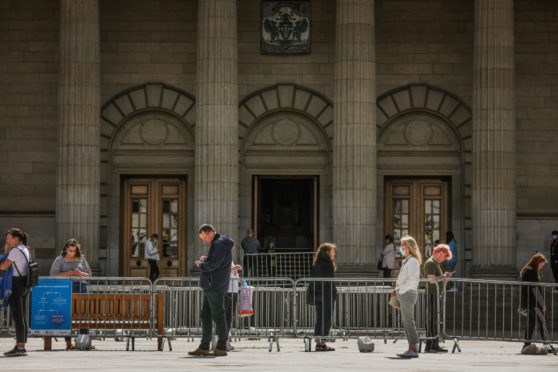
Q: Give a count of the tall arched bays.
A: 3